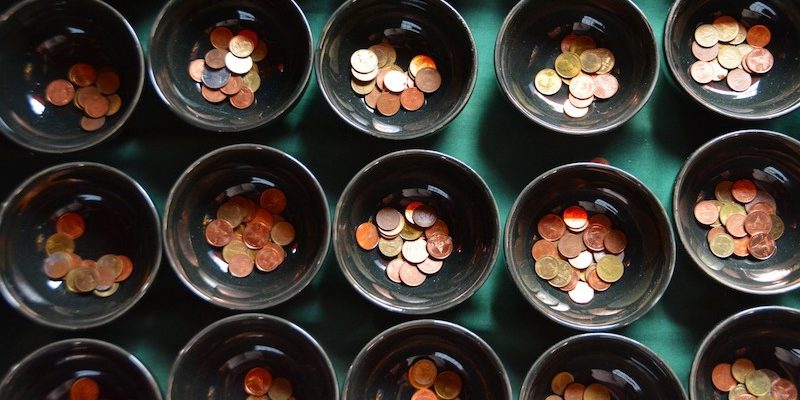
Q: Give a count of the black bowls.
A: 15